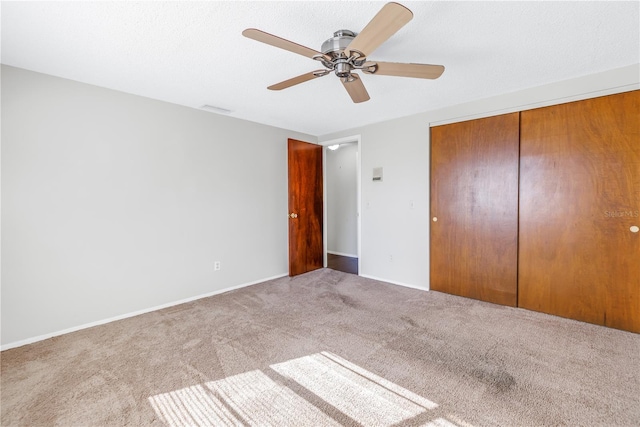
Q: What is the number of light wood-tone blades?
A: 5